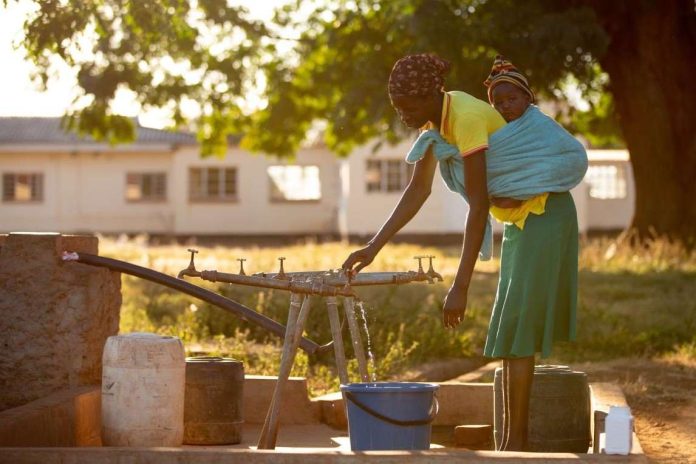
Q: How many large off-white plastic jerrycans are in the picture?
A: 1